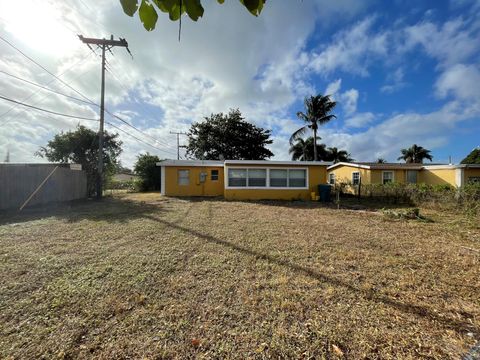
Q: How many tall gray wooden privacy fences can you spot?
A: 1